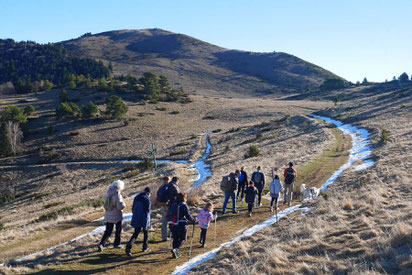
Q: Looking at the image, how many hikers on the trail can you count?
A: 12